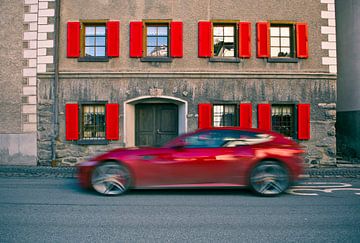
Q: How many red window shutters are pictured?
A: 14